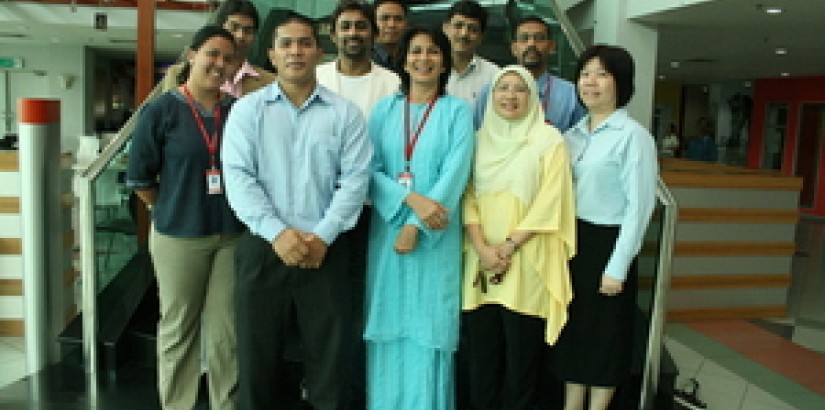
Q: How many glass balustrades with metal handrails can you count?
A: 2